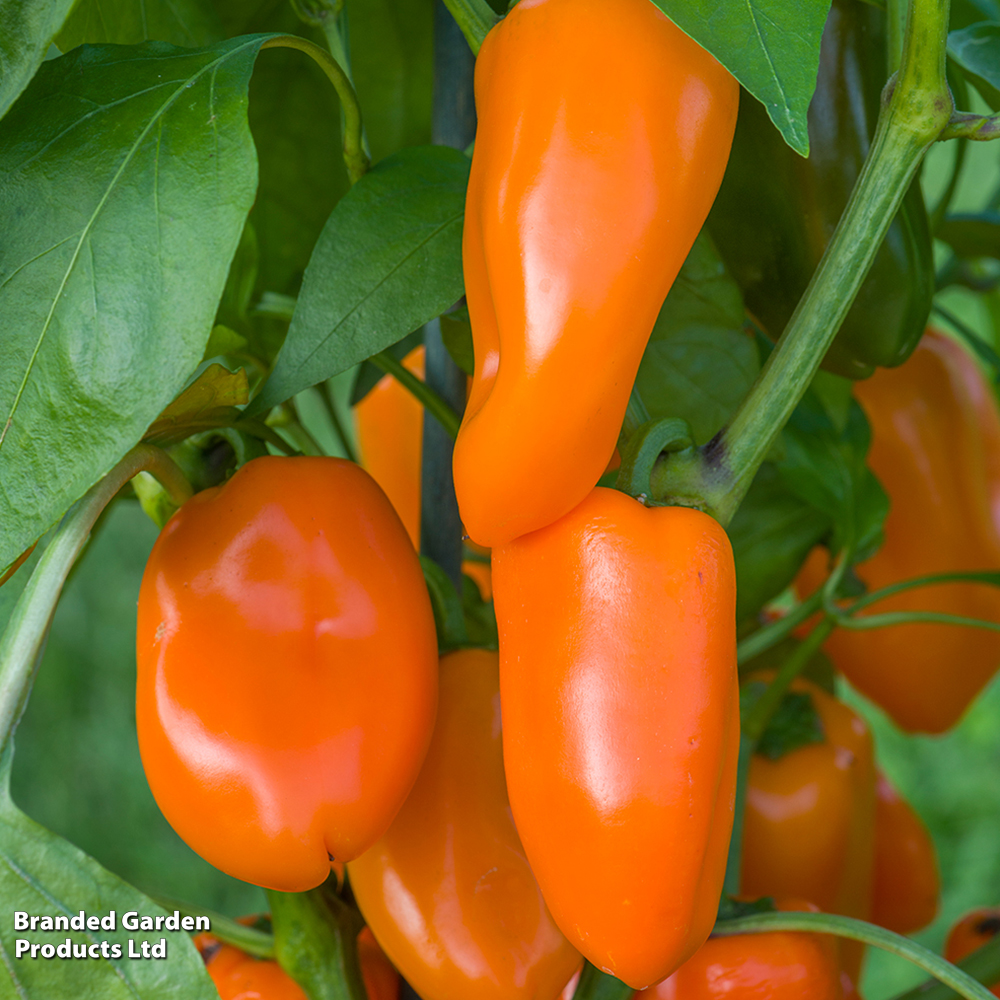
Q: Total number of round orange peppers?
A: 1